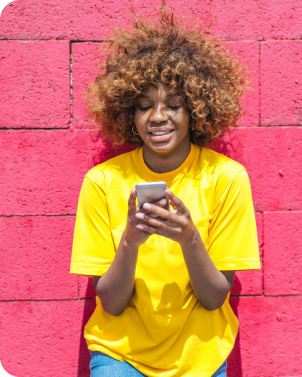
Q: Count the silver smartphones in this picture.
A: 1